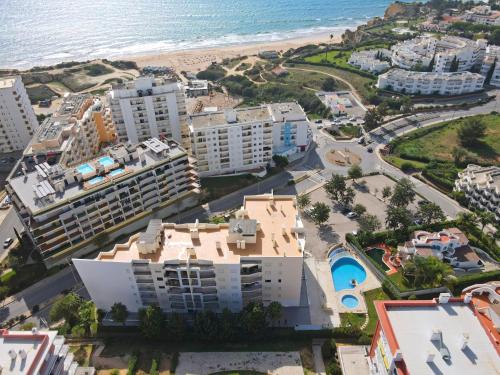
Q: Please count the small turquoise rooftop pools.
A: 4